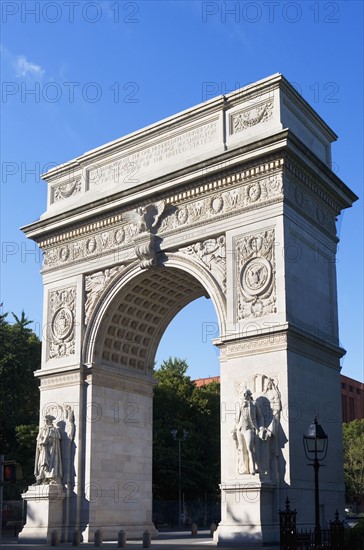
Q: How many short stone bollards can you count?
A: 7